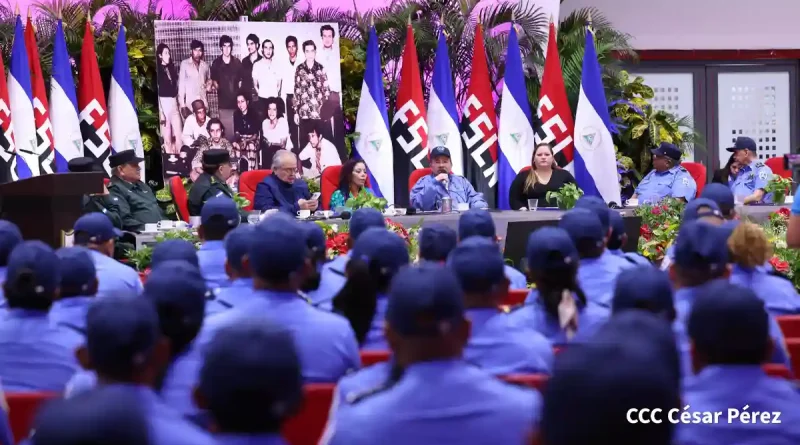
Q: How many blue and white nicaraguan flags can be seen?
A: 7